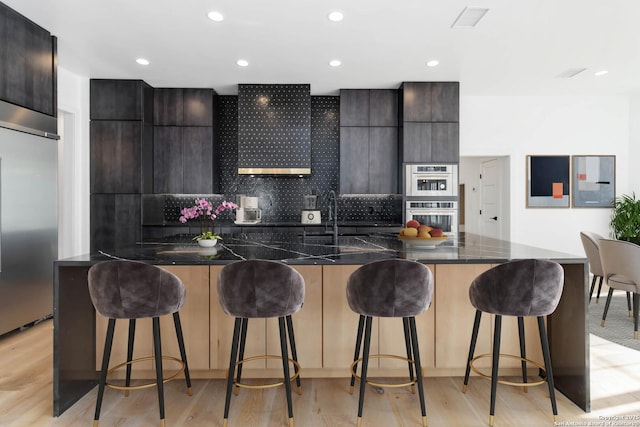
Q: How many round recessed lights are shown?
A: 7